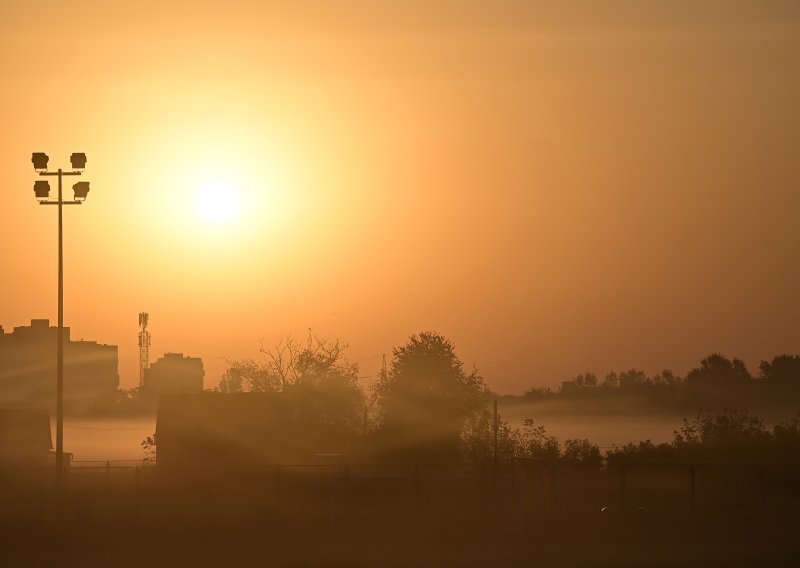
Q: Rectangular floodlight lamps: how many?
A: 4